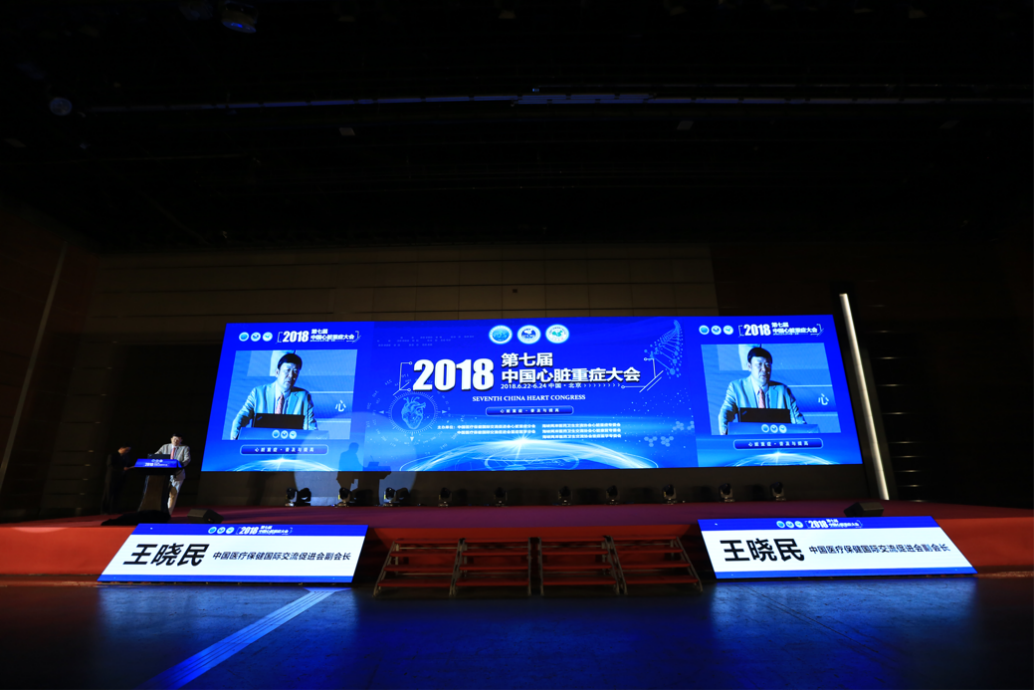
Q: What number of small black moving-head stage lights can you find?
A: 10